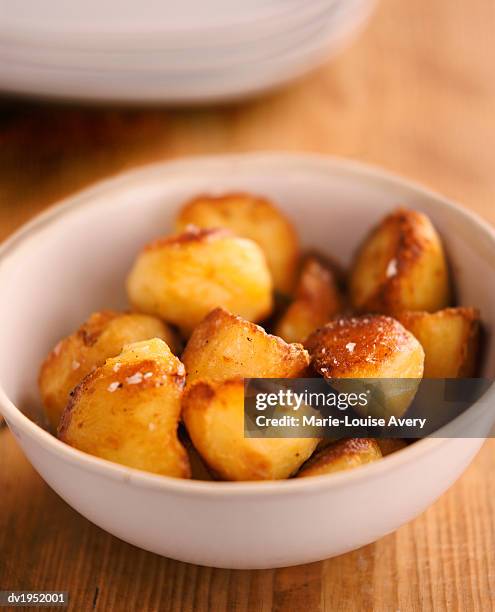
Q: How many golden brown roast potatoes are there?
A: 11